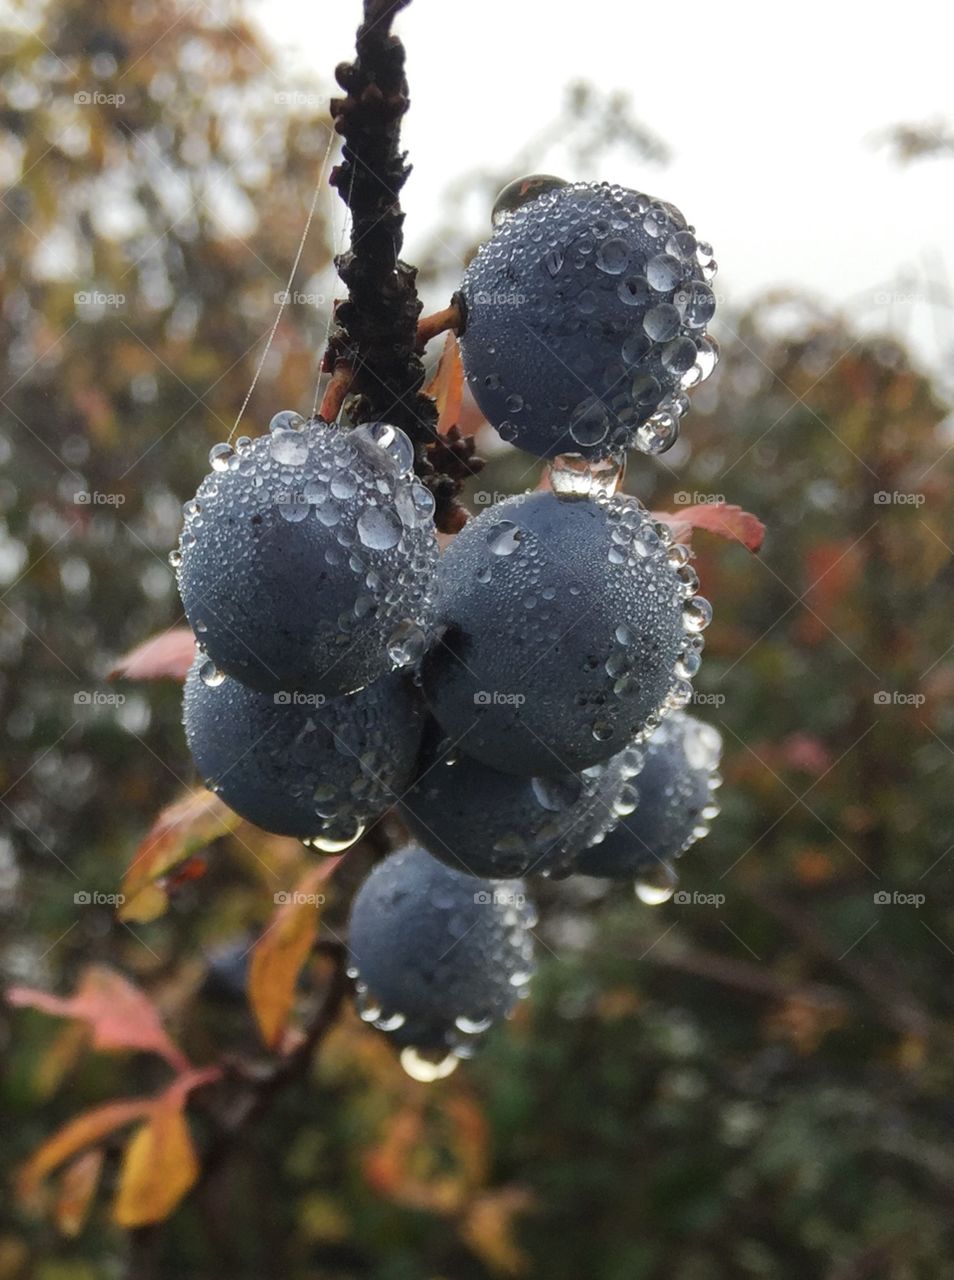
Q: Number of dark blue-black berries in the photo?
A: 7